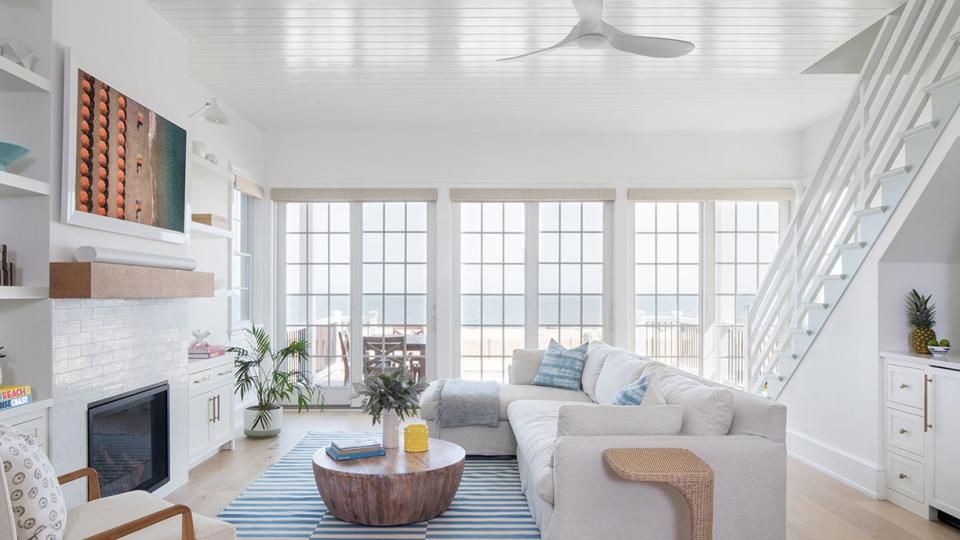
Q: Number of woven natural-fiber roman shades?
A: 4